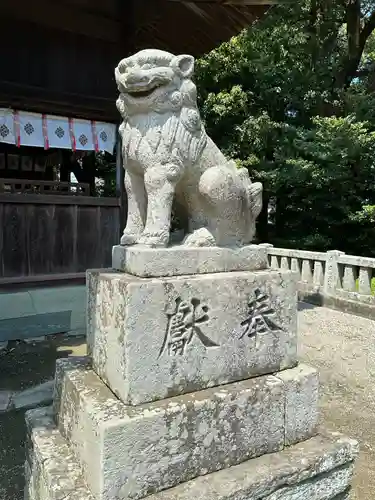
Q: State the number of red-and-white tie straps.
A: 4